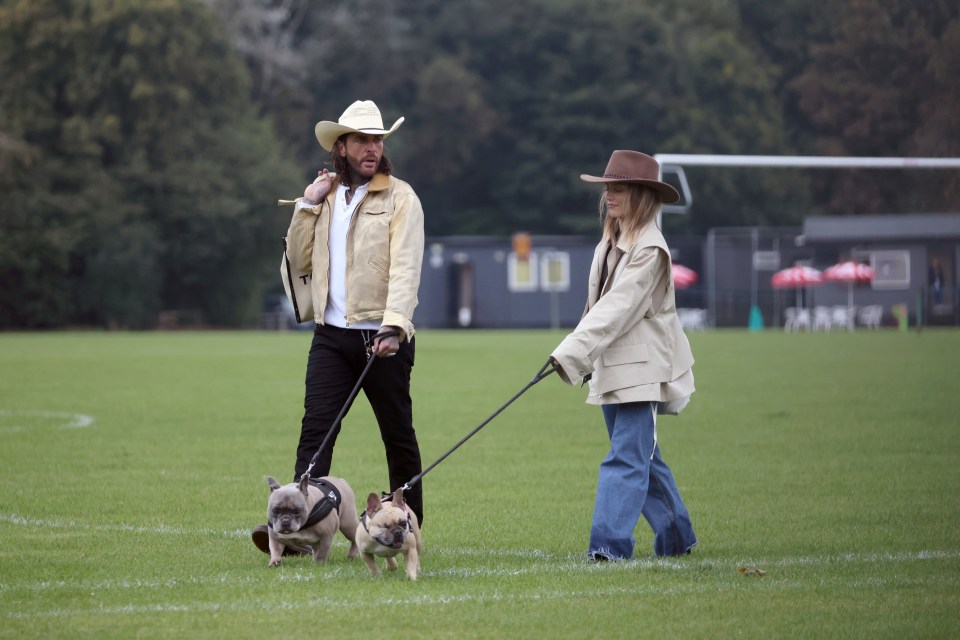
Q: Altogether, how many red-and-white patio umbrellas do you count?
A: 3